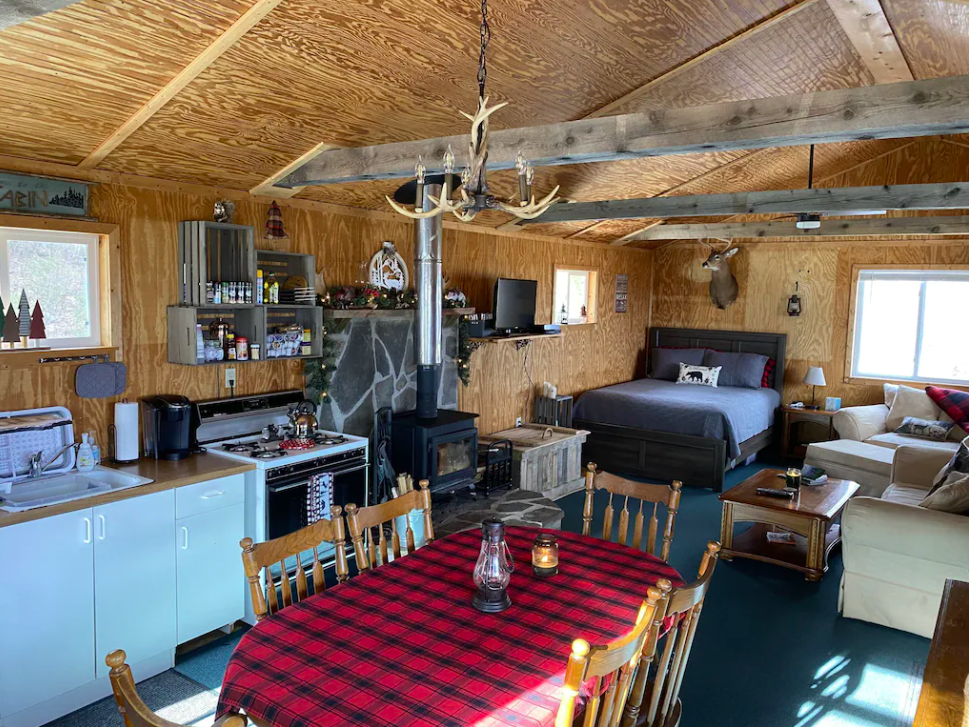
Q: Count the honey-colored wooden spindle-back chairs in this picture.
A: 6